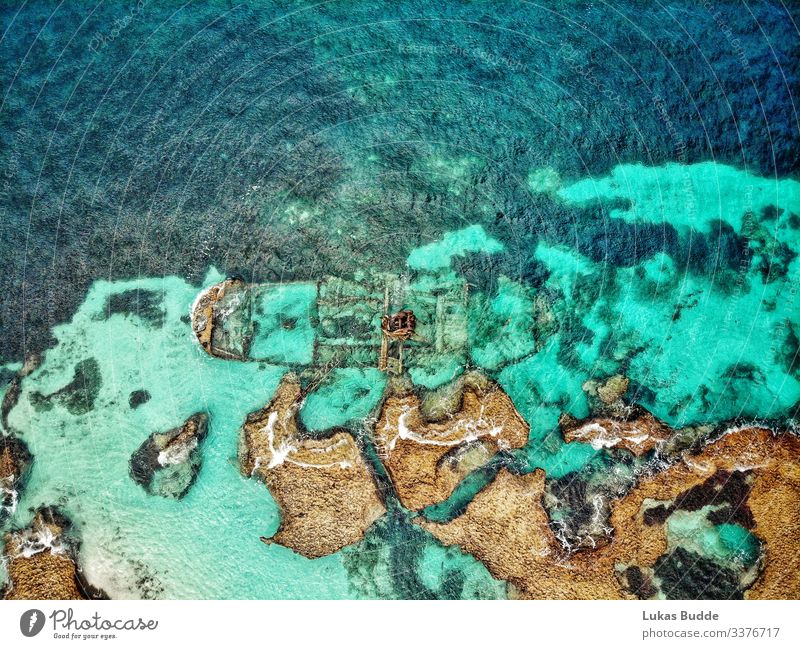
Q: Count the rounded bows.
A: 1